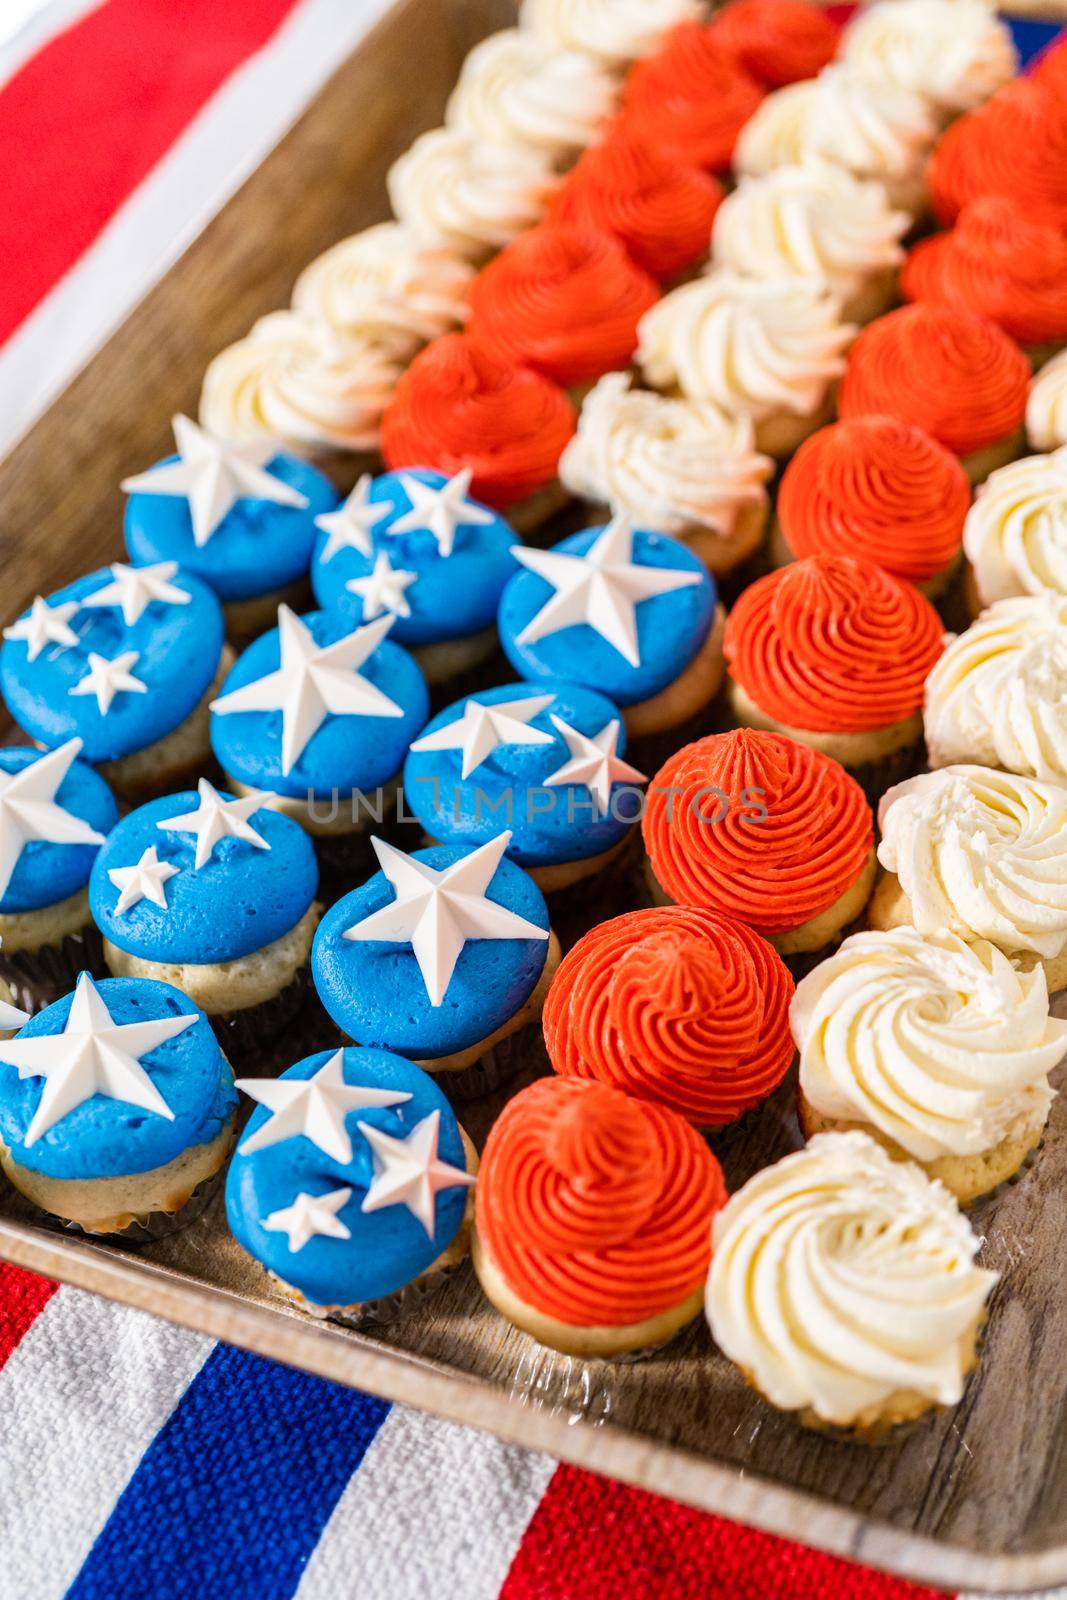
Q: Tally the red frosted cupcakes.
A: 14